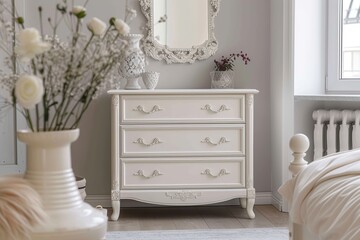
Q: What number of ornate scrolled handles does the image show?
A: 6